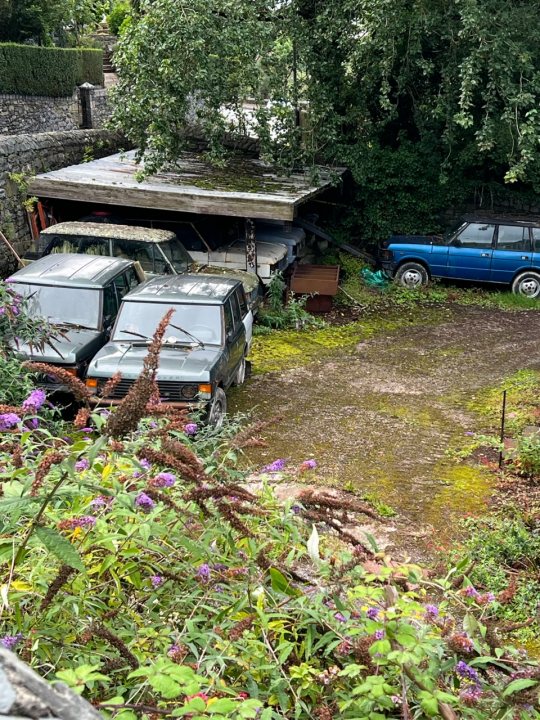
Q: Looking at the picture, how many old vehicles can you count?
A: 6